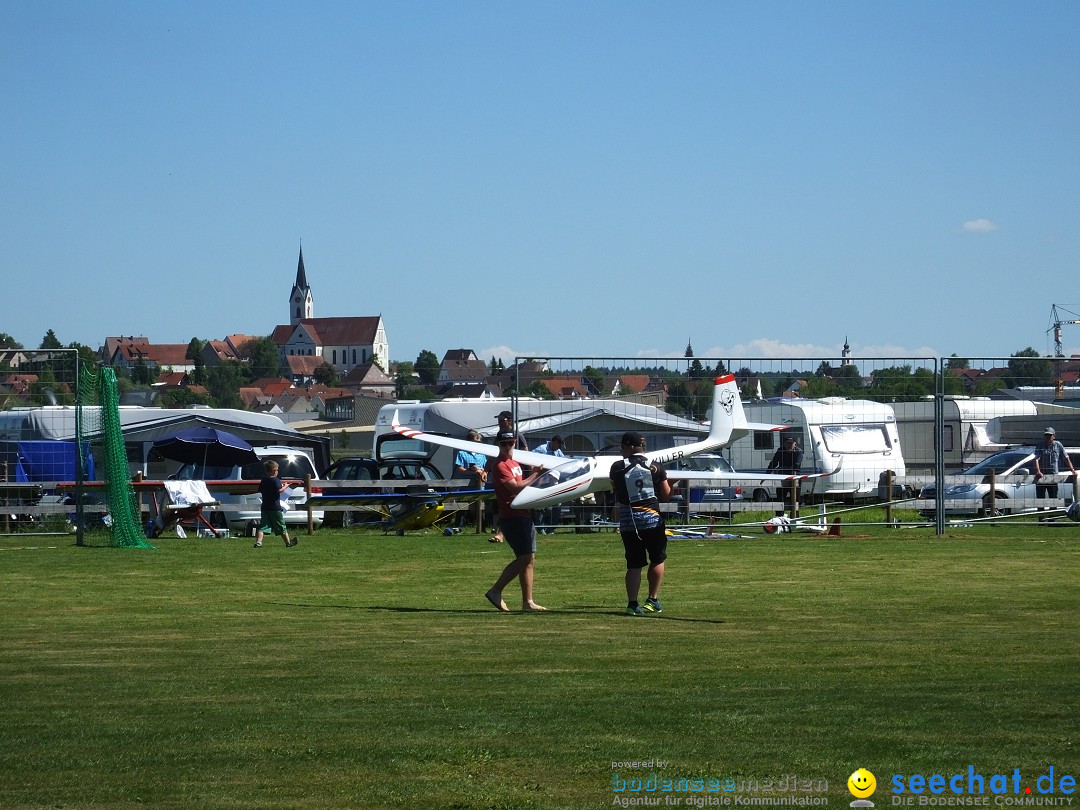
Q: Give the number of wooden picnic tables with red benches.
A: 0